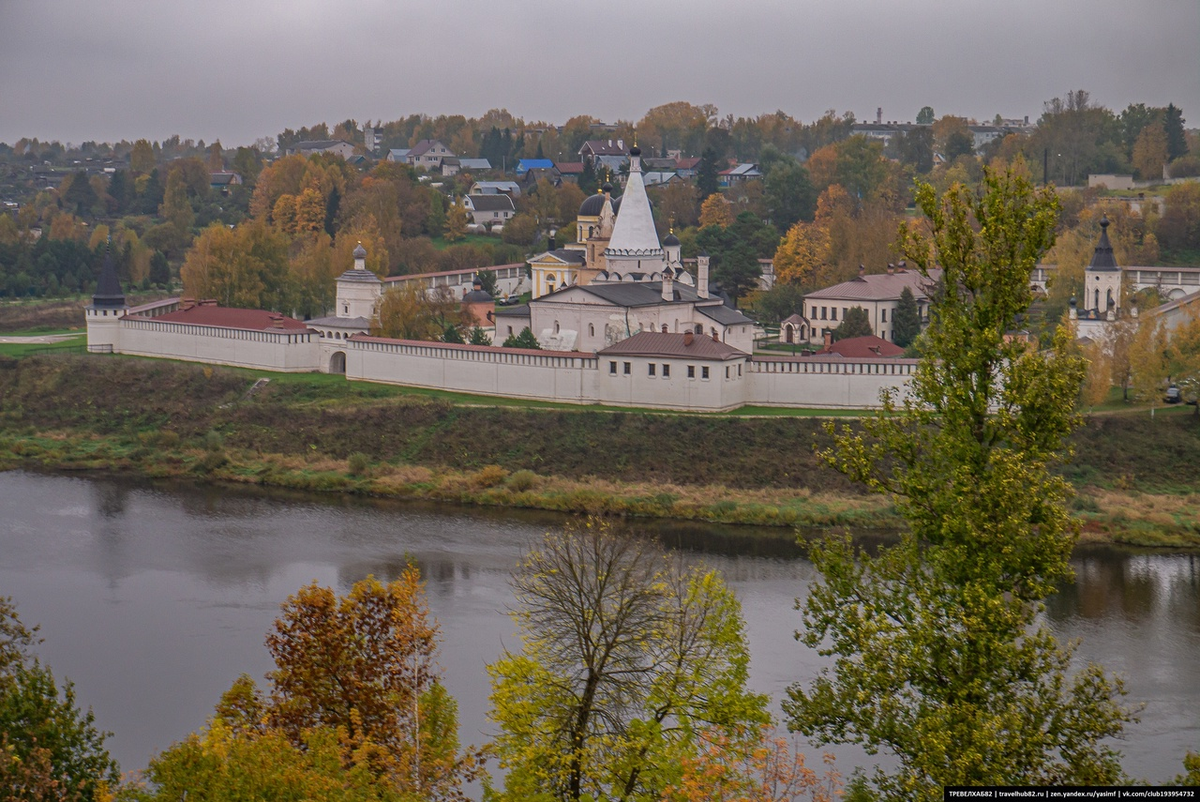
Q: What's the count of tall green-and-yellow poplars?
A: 1